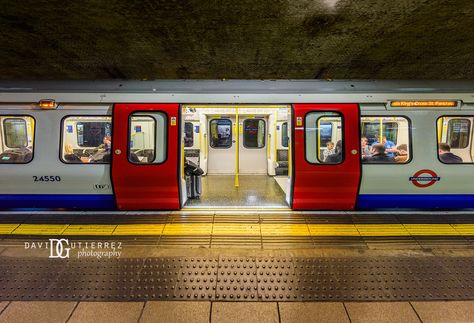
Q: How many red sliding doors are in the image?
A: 2